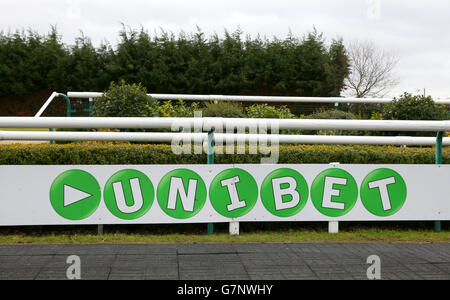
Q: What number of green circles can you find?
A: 7